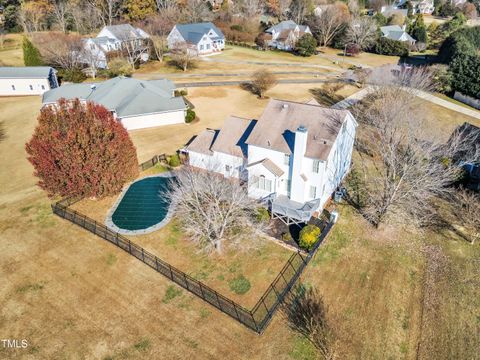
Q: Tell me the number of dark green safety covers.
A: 1